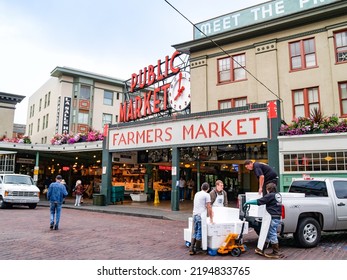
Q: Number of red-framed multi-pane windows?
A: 6